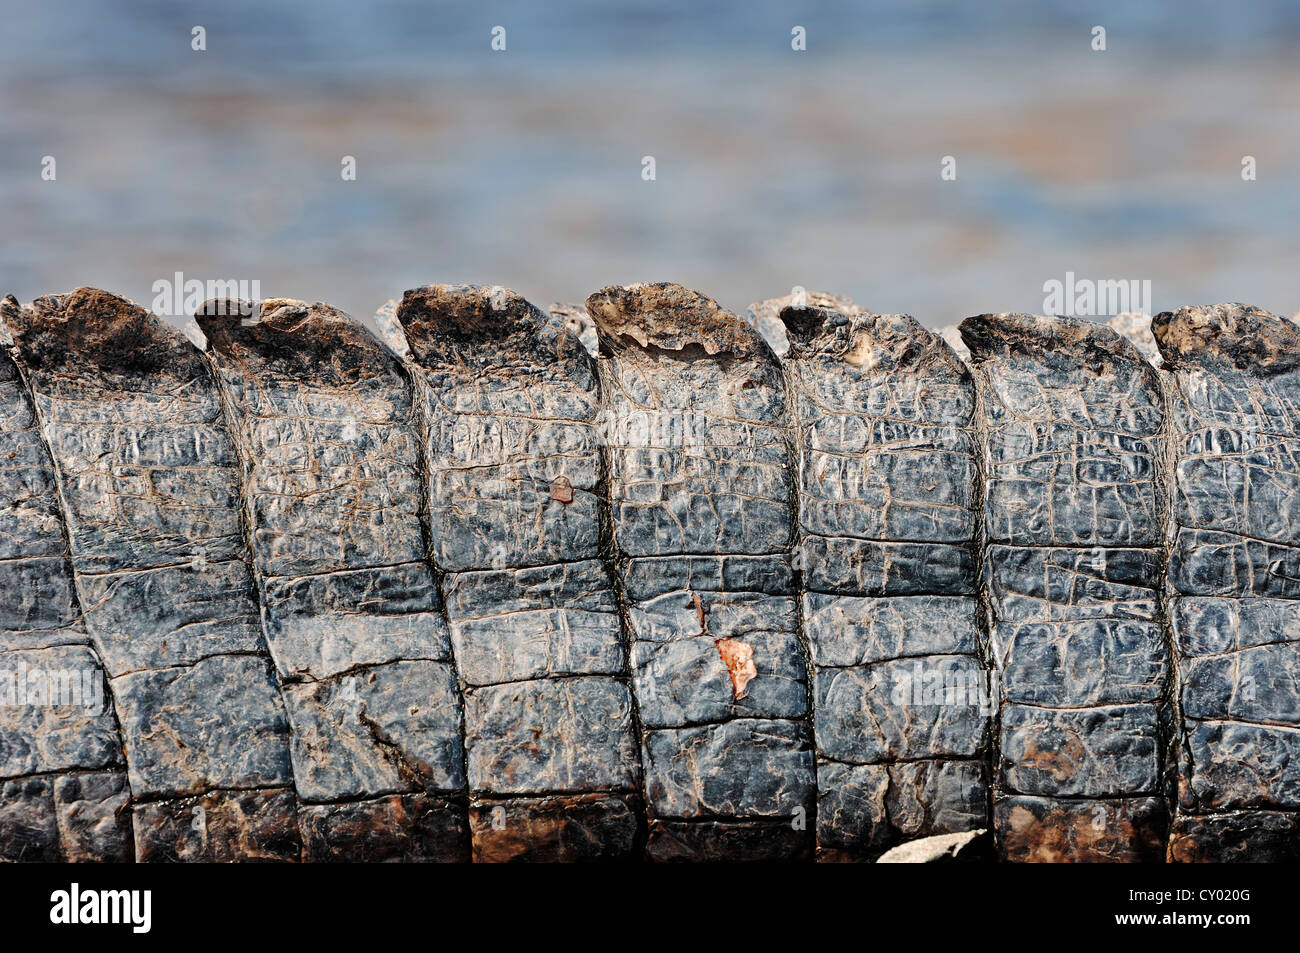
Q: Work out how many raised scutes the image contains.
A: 7